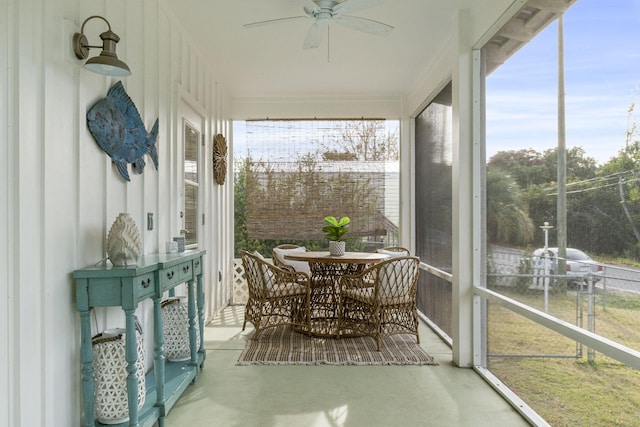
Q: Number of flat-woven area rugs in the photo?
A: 1